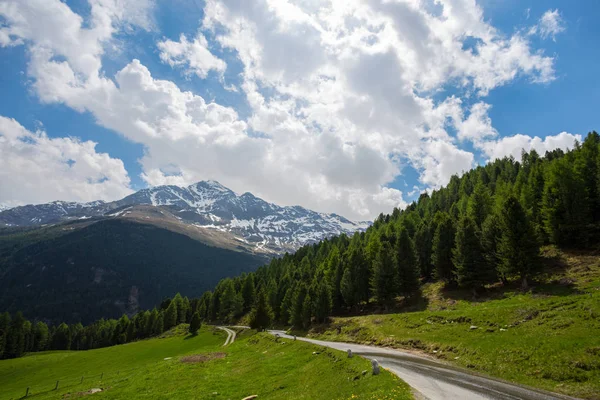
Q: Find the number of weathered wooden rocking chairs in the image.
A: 0